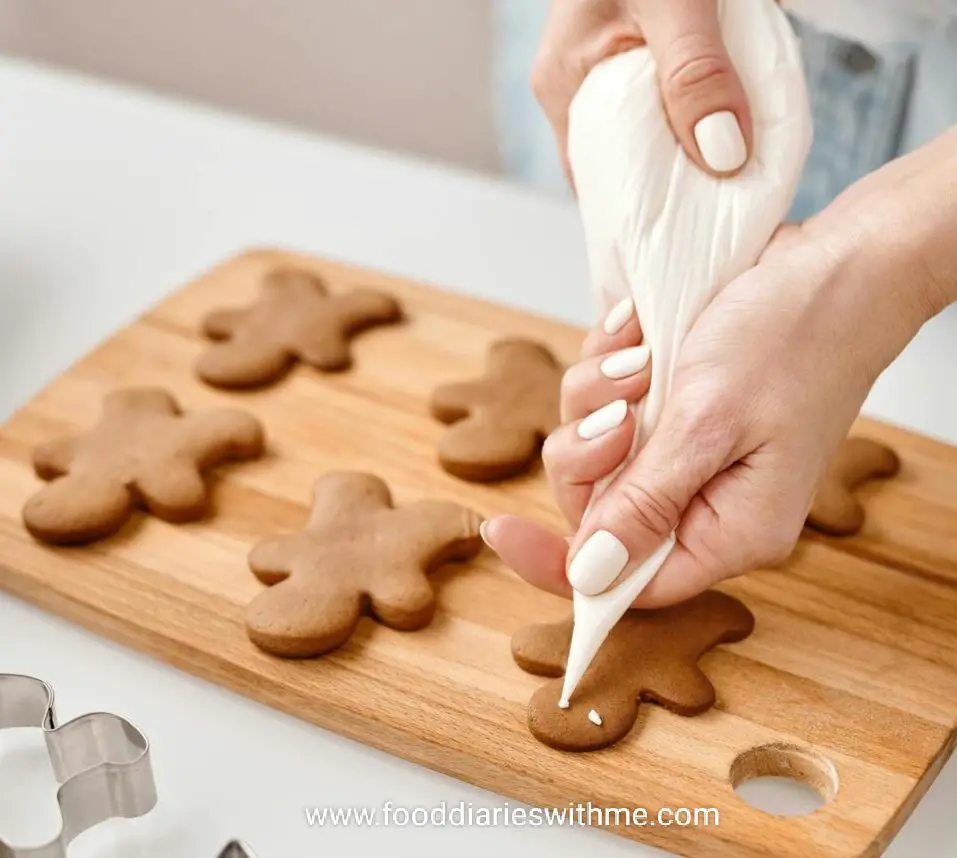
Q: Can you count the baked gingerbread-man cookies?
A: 6